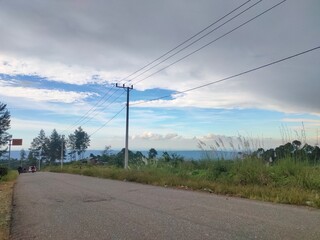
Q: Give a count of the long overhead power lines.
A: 4